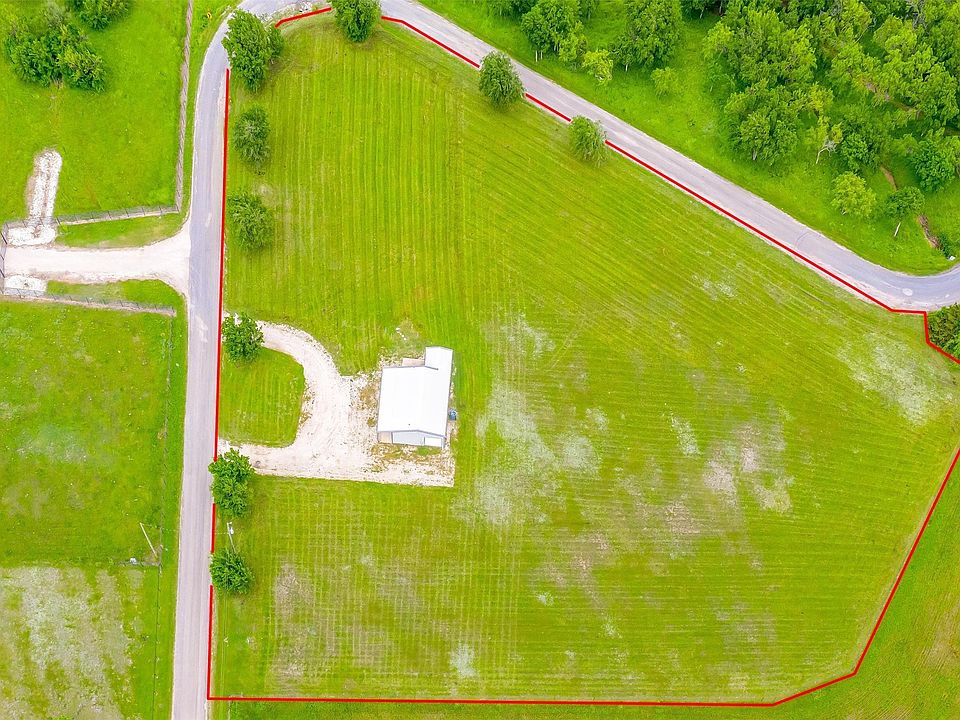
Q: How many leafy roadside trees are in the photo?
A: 9